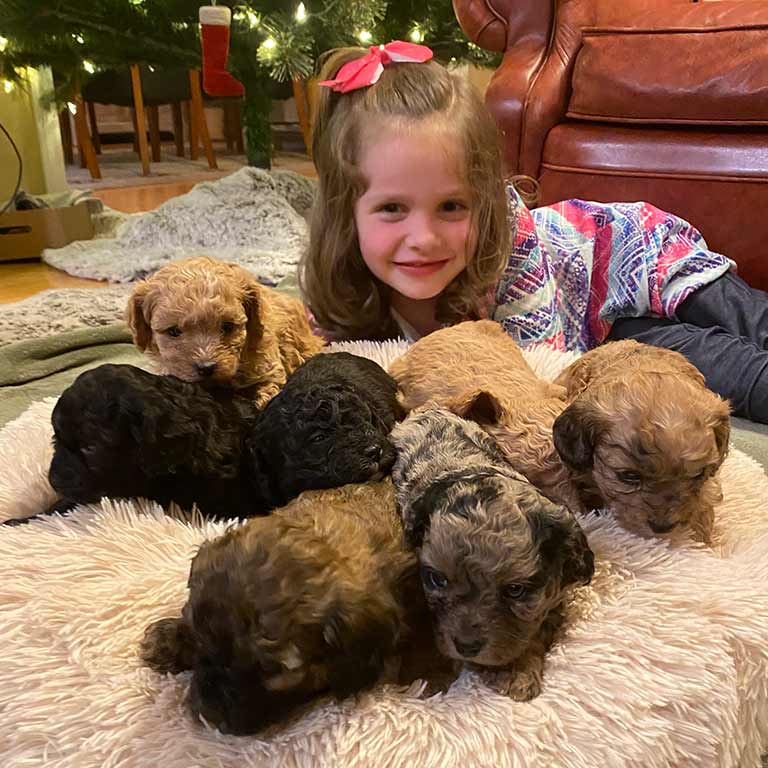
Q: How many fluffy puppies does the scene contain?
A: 7